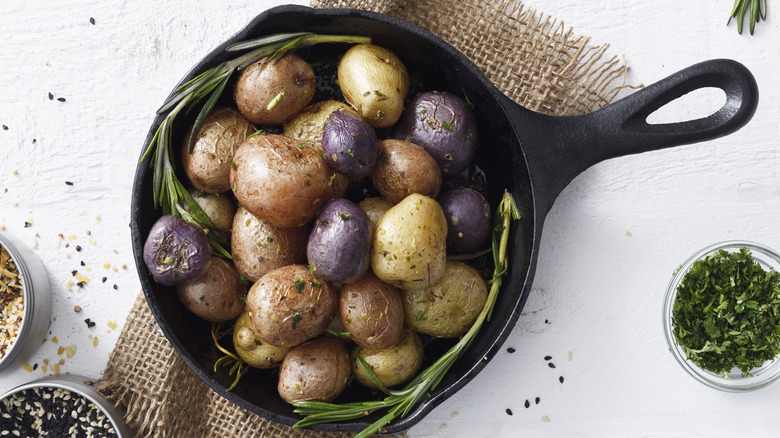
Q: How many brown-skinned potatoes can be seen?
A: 9